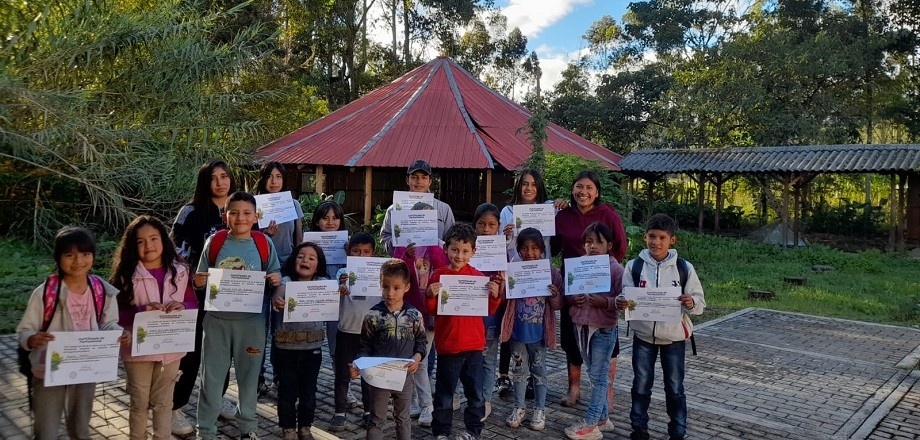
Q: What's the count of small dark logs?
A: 3